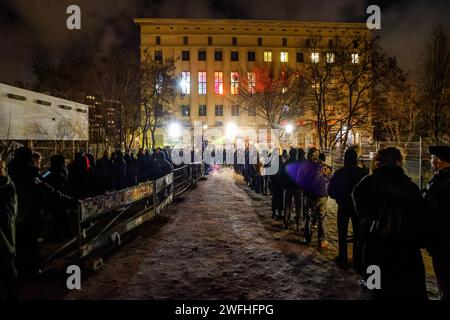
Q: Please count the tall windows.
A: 5